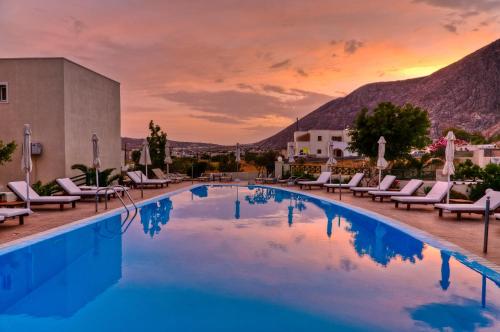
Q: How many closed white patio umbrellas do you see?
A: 9